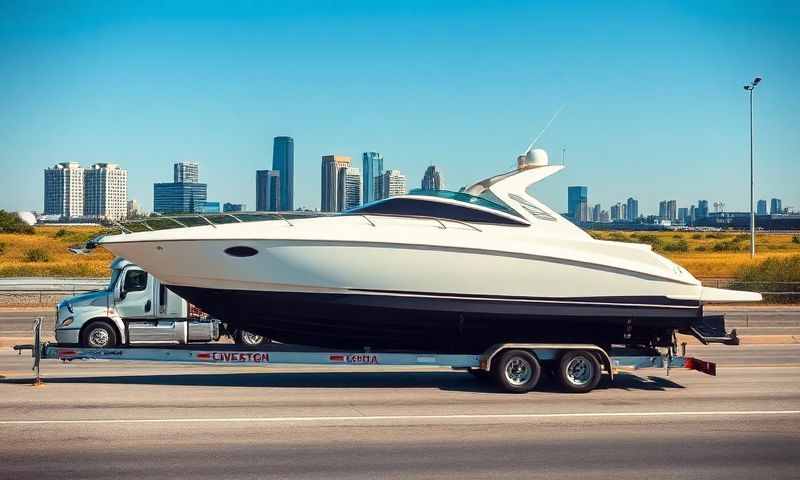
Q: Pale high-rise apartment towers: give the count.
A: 2